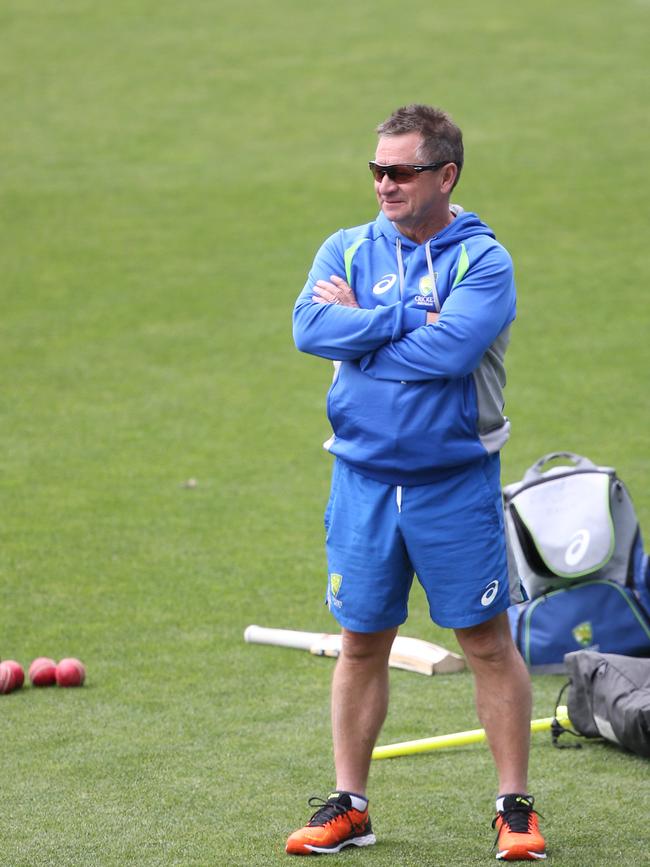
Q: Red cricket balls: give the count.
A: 3